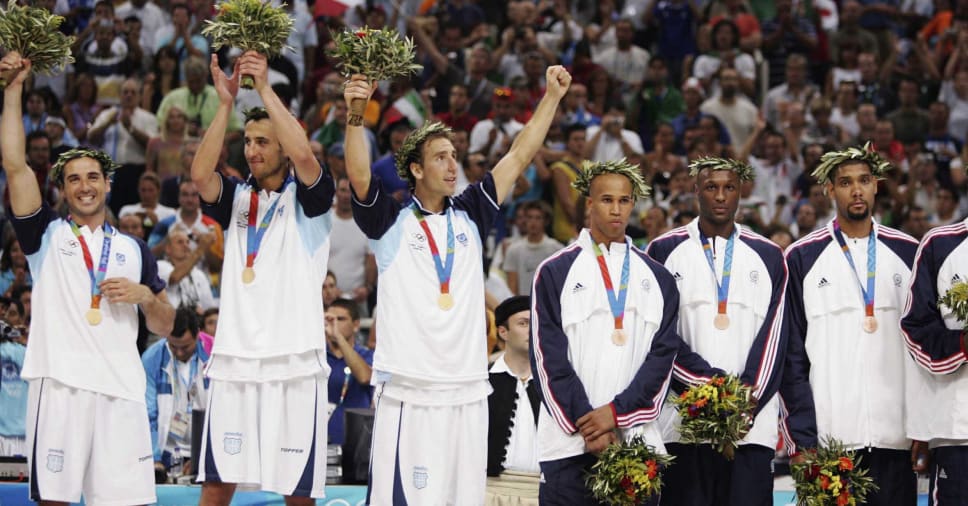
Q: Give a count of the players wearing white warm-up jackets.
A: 4